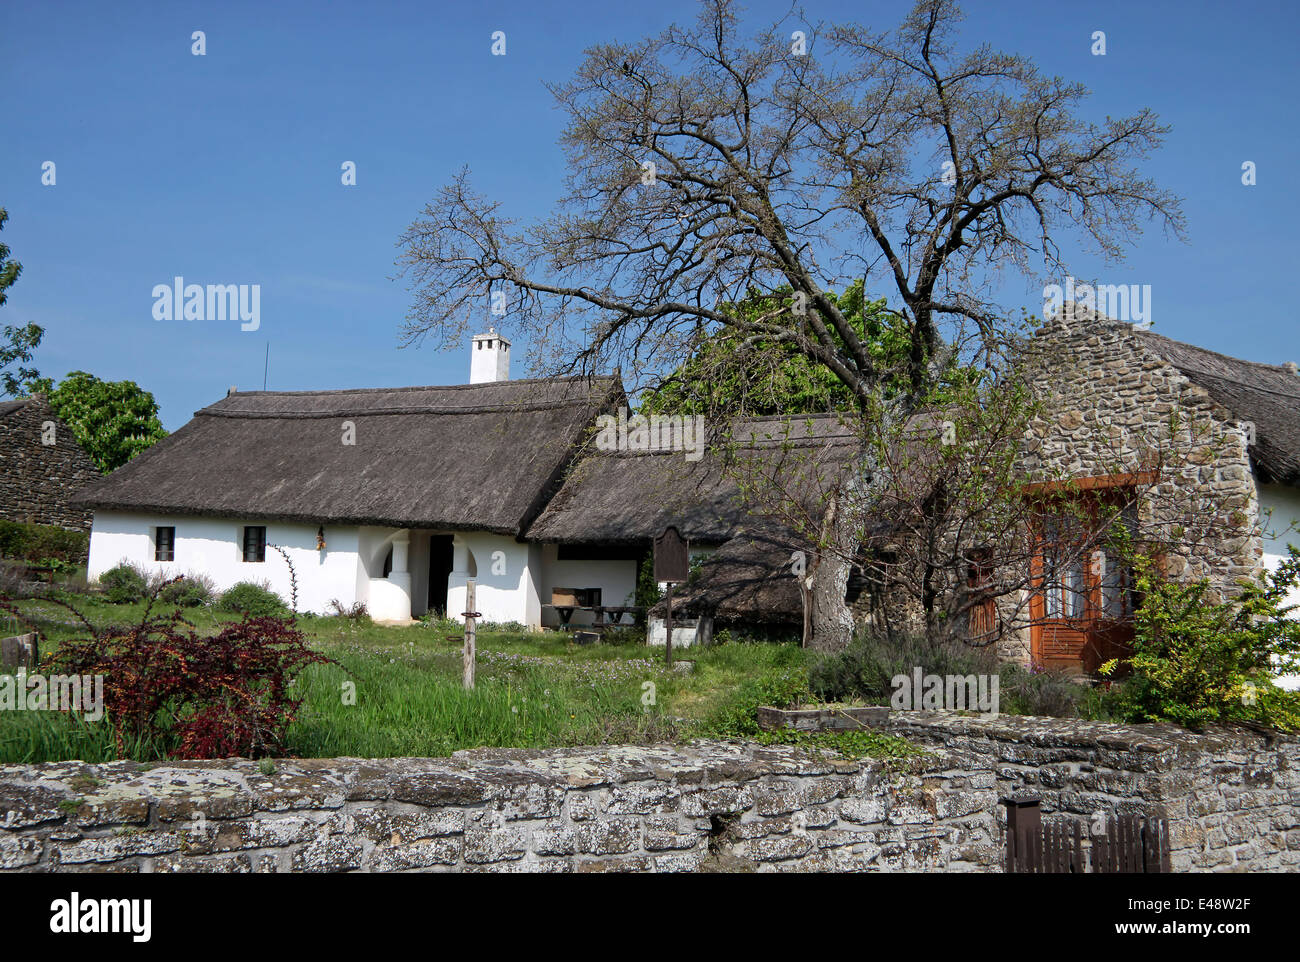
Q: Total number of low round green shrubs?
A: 3